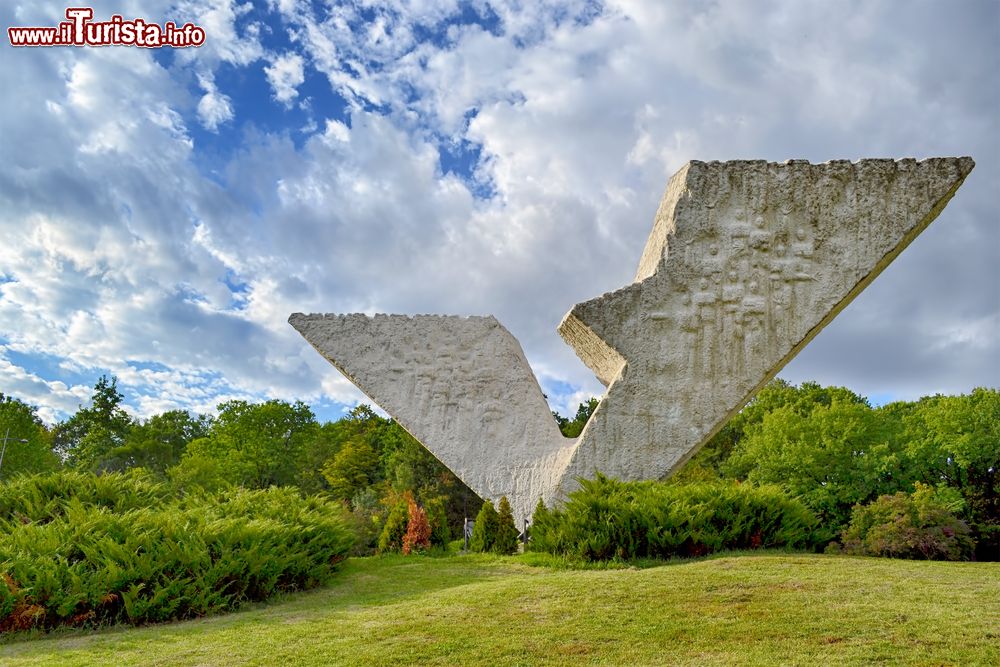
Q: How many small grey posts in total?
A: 2